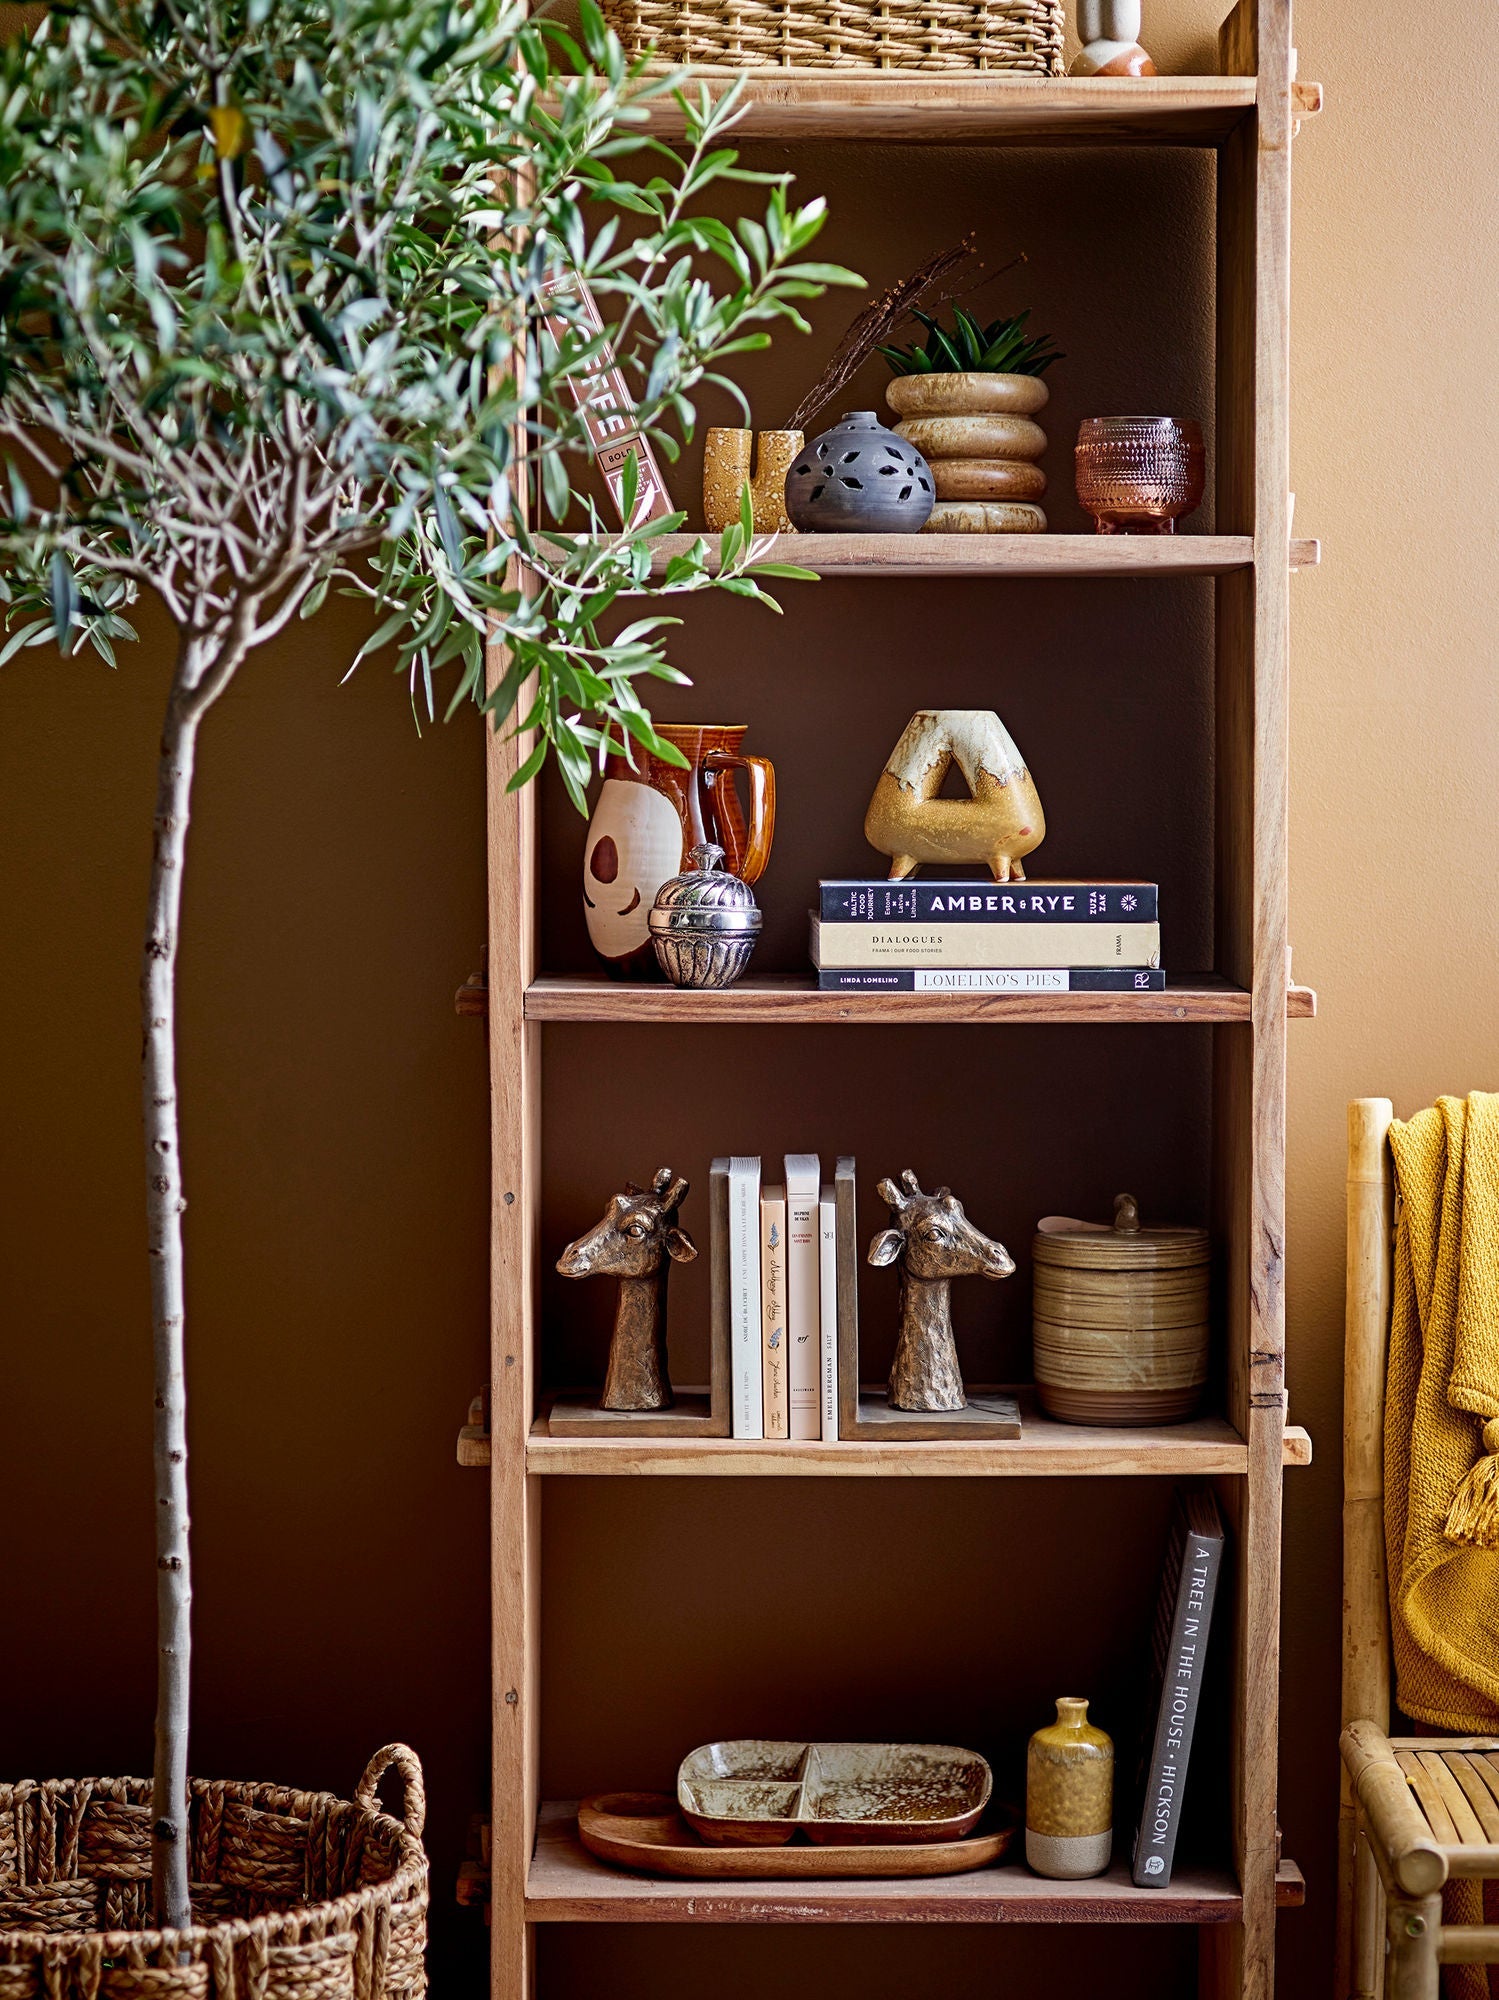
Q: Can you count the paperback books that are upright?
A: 4